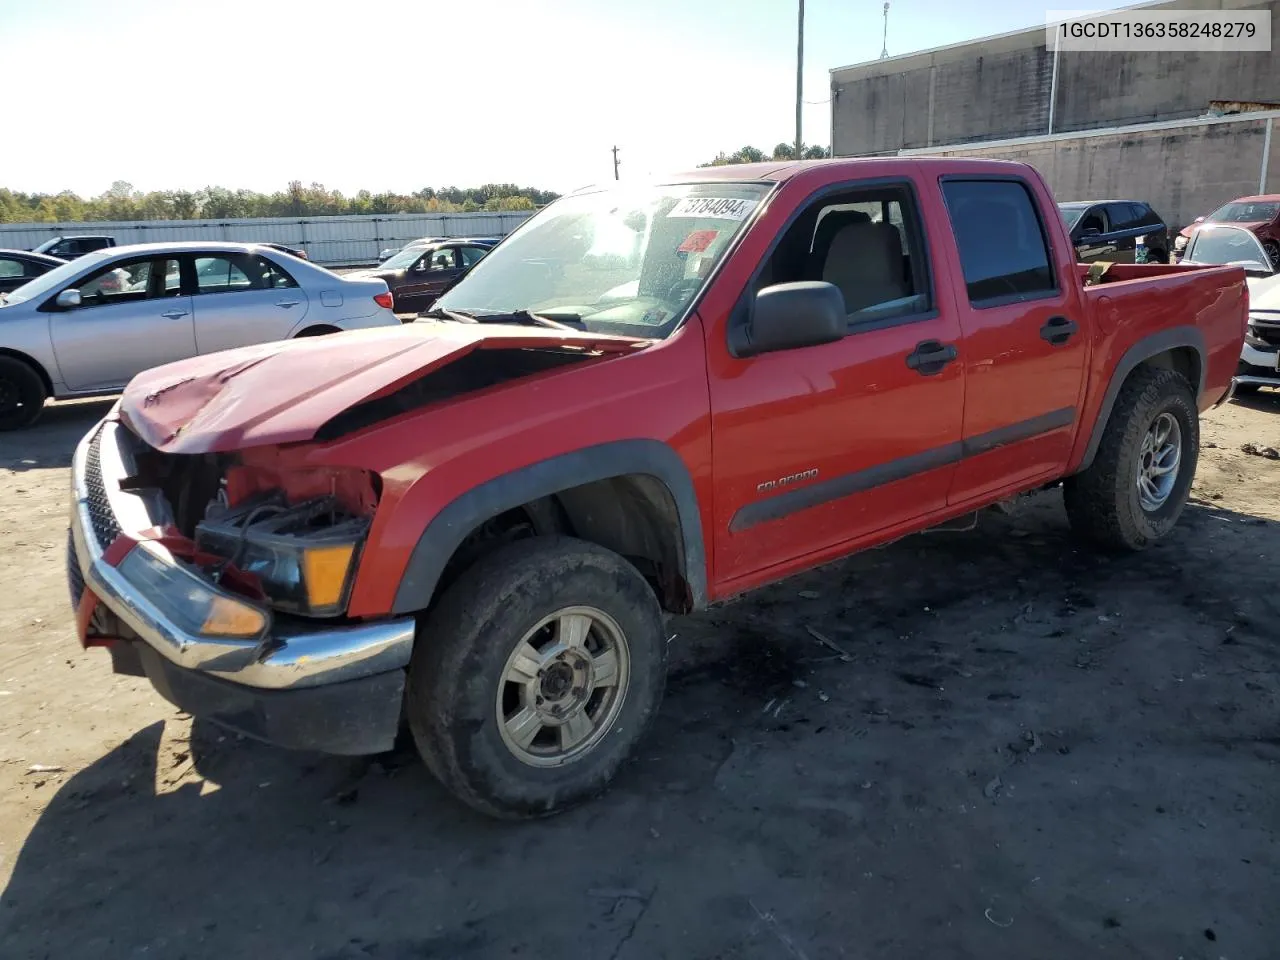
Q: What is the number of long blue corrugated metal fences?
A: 1